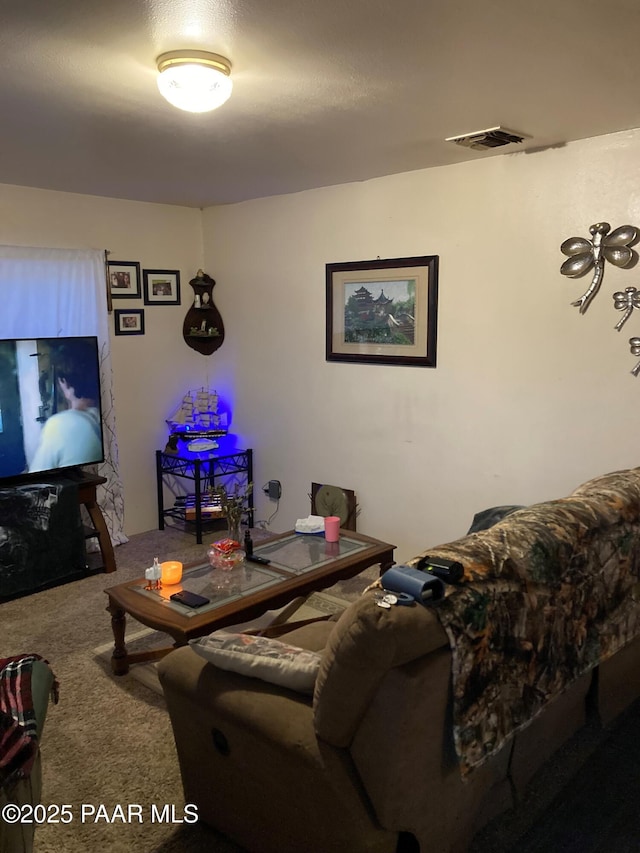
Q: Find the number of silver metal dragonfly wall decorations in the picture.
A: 3